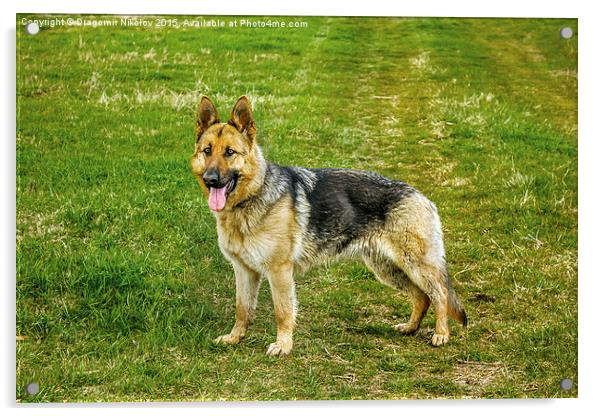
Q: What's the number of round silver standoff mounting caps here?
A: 4